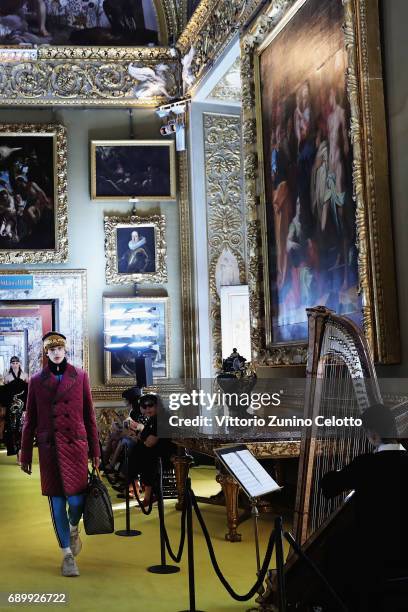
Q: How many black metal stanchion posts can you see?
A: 4